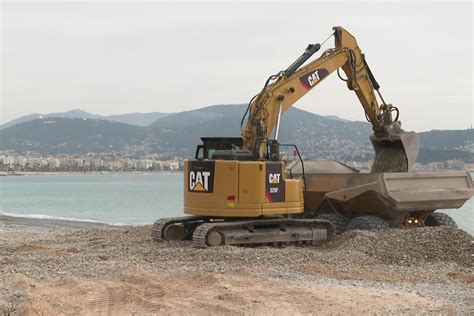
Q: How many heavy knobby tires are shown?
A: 3